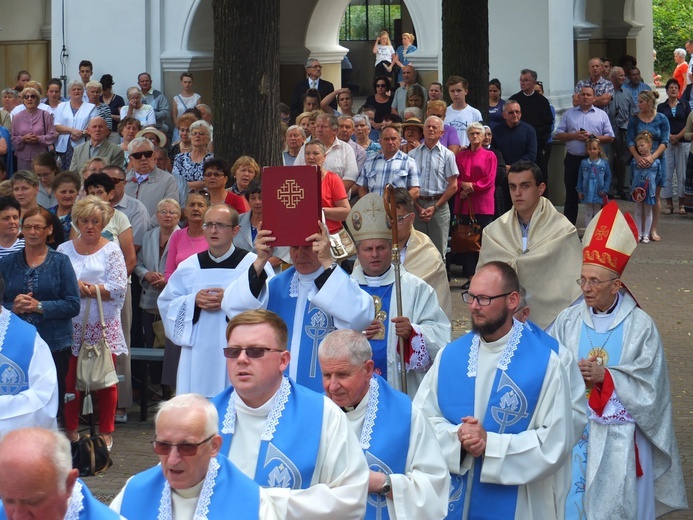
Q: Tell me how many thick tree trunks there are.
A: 2